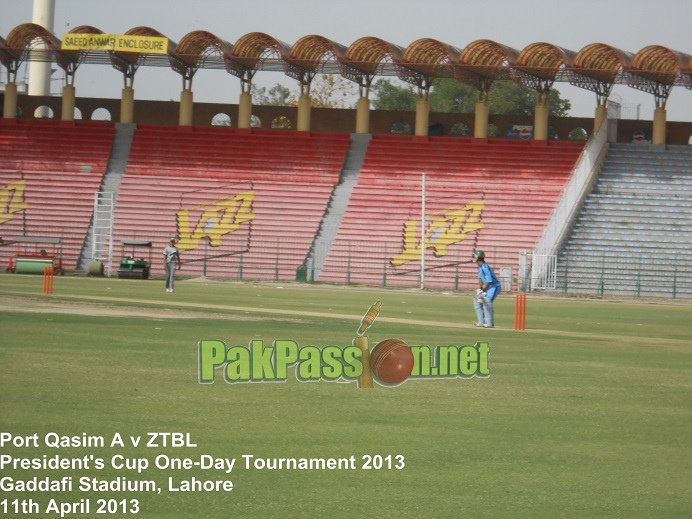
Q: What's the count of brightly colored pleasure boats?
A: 0